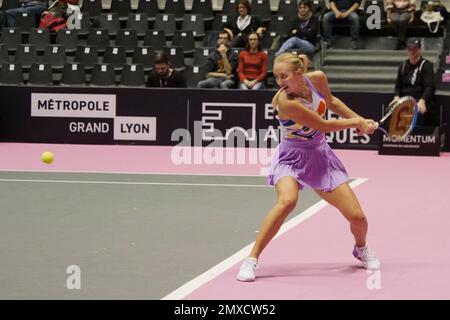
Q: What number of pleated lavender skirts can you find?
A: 1